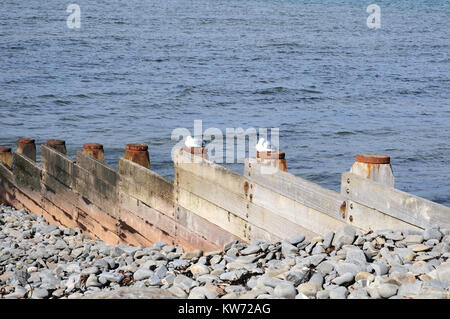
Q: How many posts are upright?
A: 8